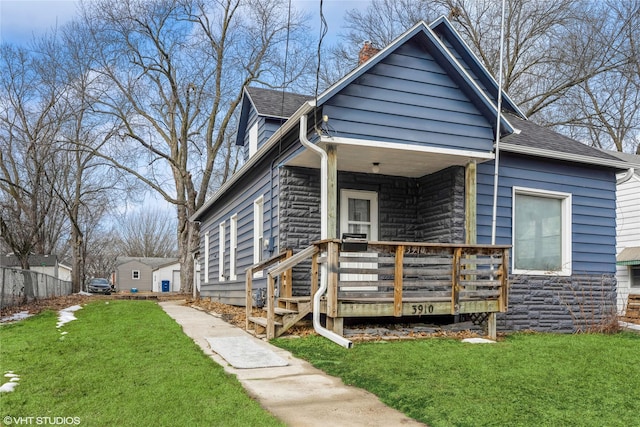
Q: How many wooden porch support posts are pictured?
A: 2